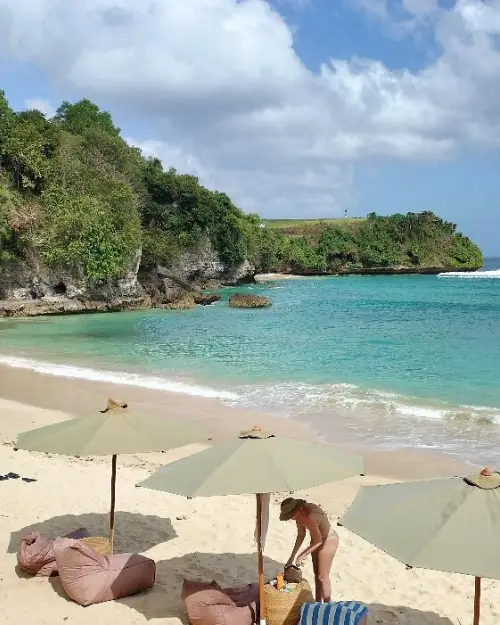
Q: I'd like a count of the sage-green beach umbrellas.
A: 3